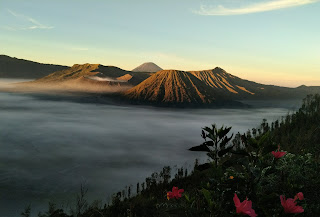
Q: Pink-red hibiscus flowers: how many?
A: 4